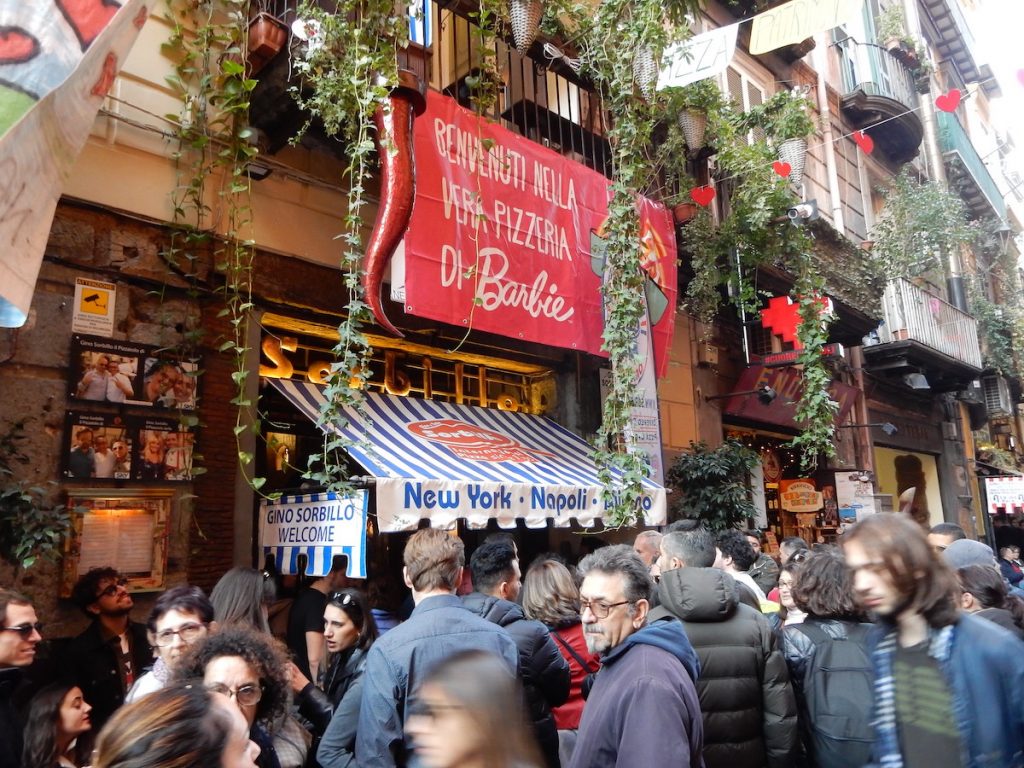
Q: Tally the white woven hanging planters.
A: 4